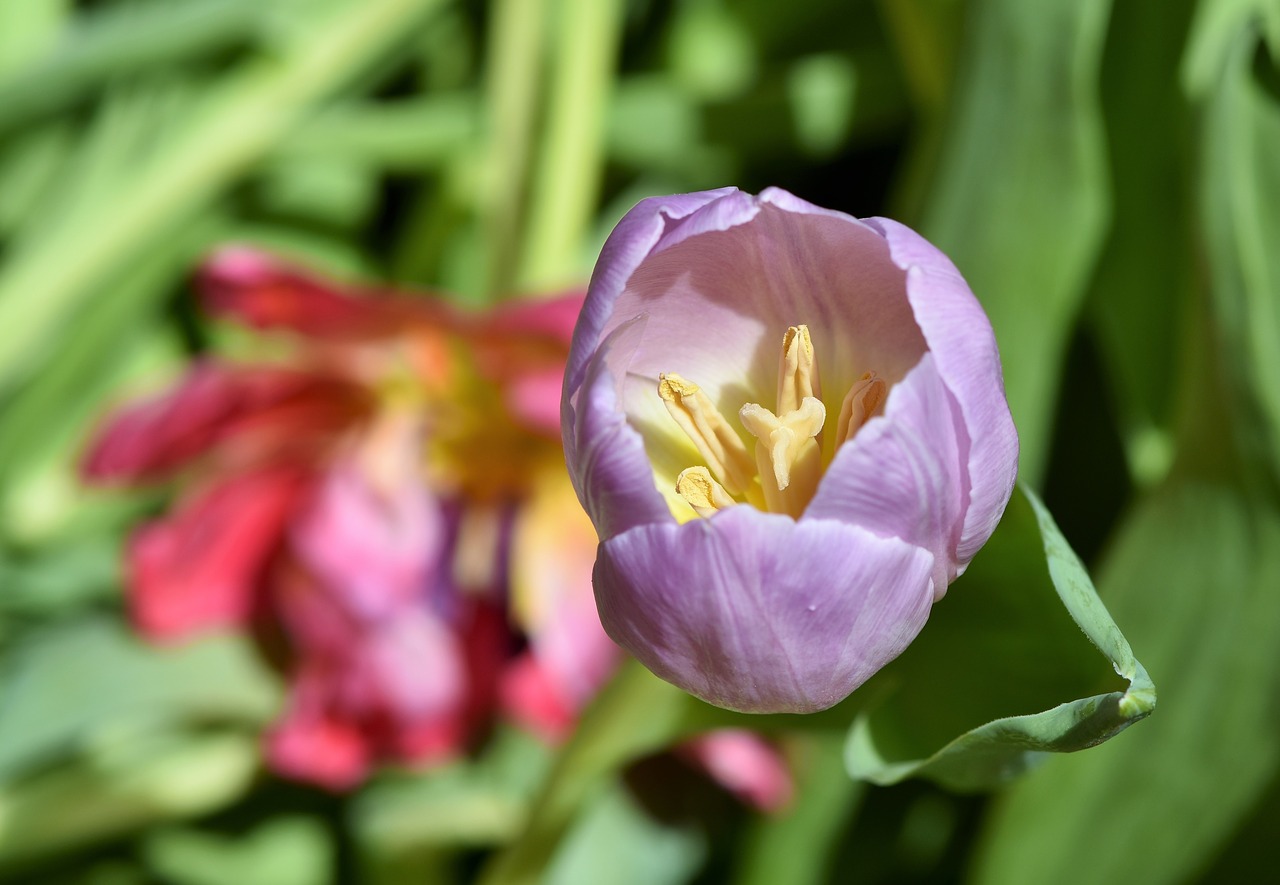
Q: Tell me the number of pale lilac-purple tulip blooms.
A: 1